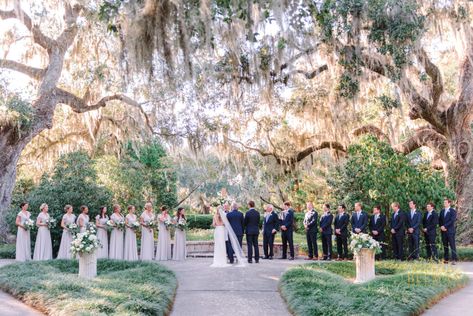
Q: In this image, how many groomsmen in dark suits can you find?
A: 11